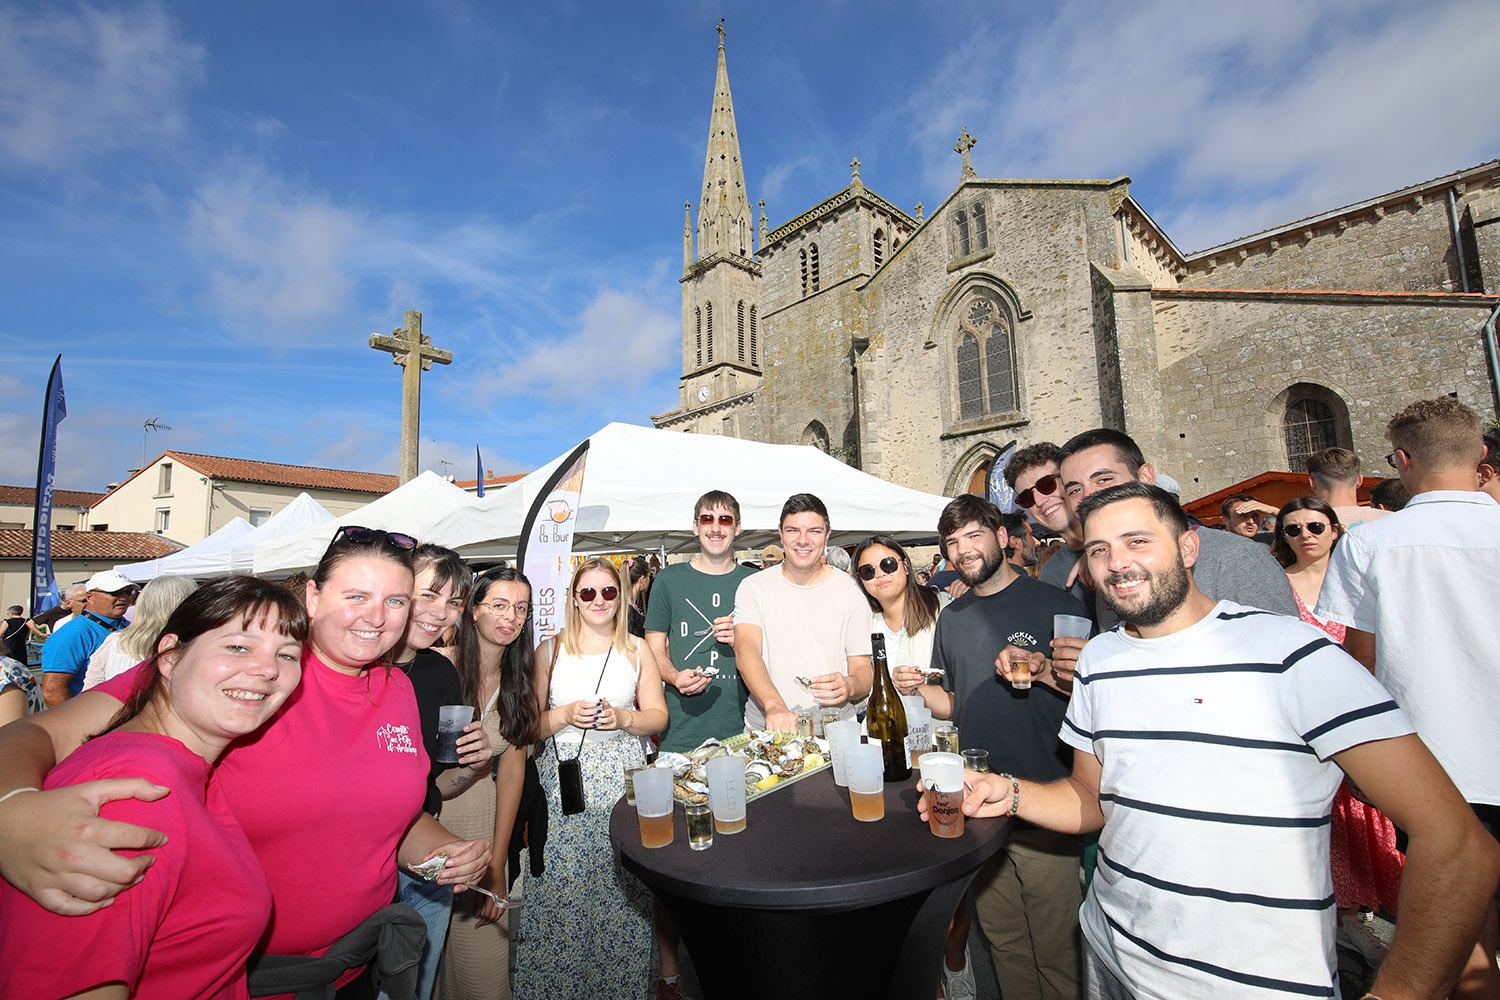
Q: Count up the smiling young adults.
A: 12